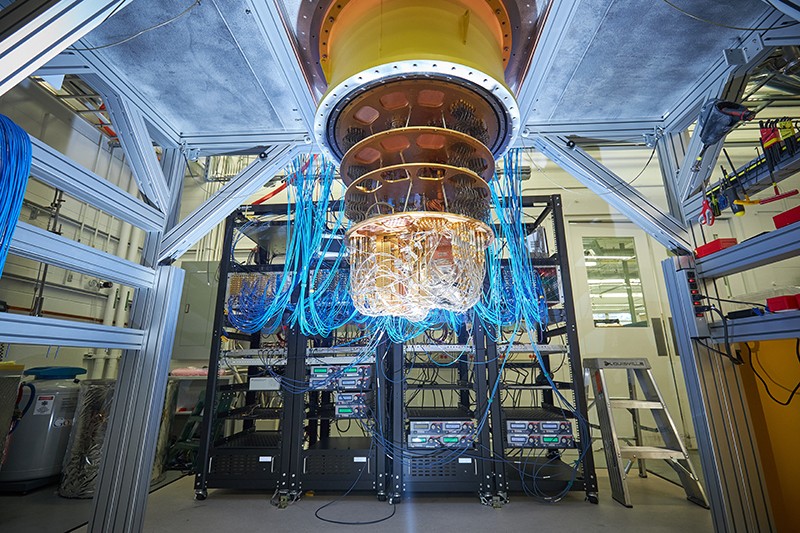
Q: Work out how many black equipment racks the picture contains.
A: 4